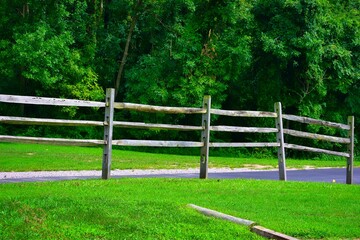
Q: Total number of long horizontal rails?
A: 12